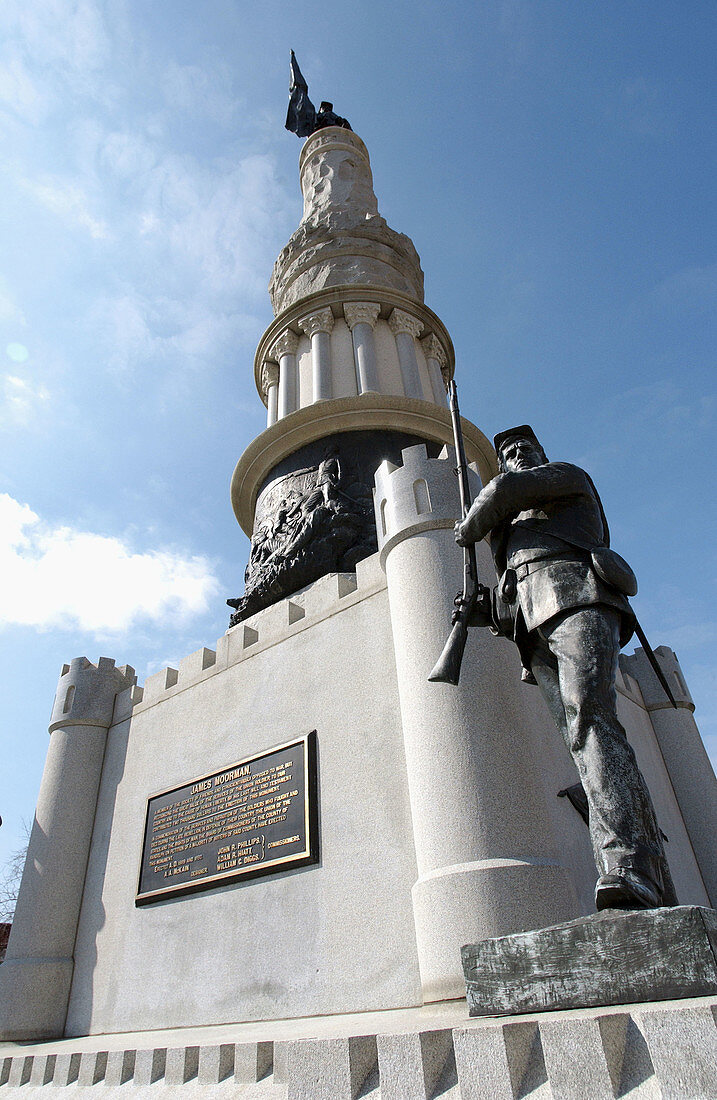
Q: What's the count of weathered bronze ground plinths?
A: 1